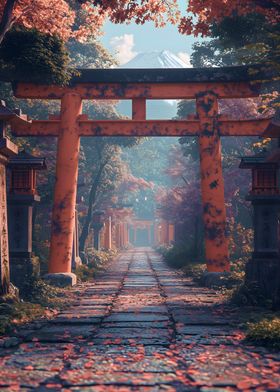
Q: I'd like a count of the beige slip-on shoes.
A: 0